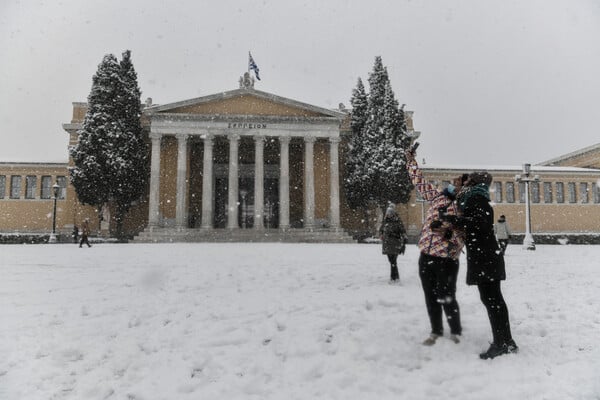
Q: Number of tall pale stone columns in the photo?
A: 8